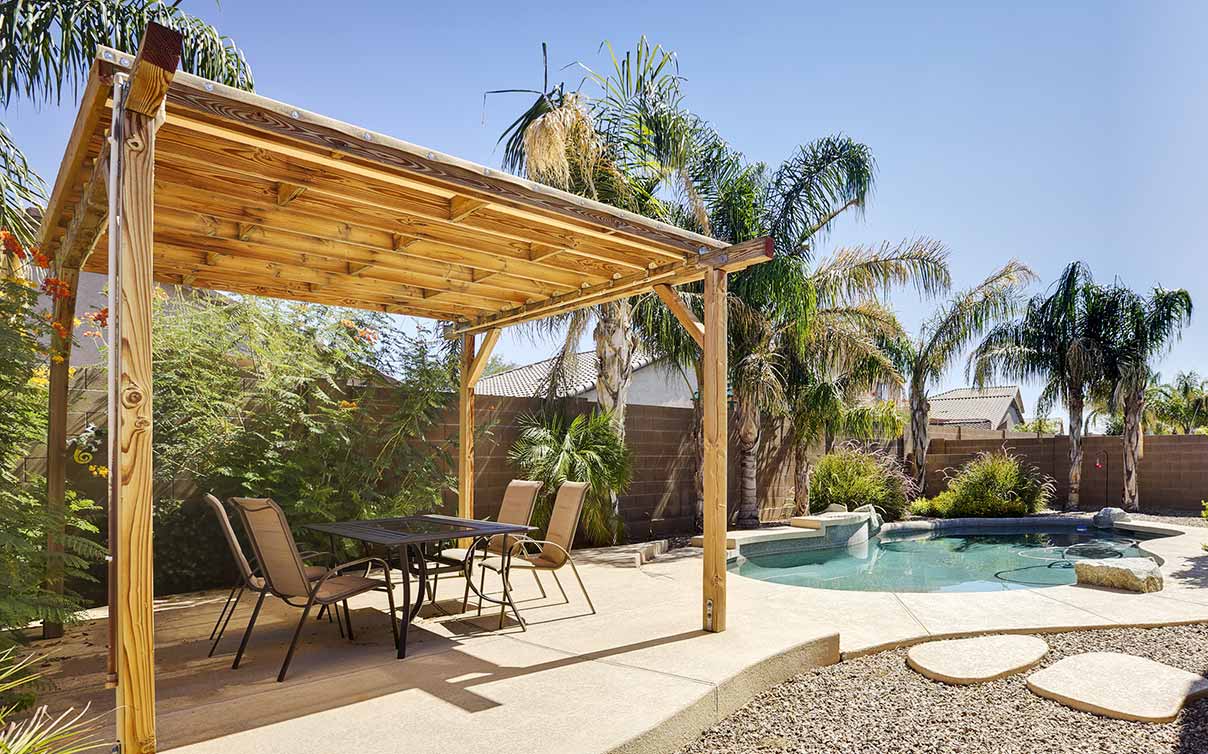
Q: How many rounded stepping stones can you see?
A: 2